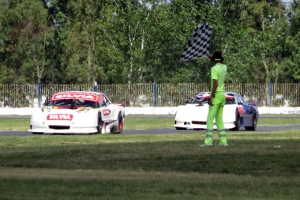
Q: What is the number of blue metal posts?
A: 4